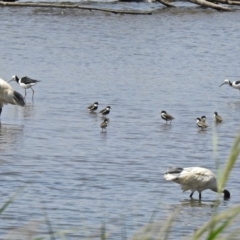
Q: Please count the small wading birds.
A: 7